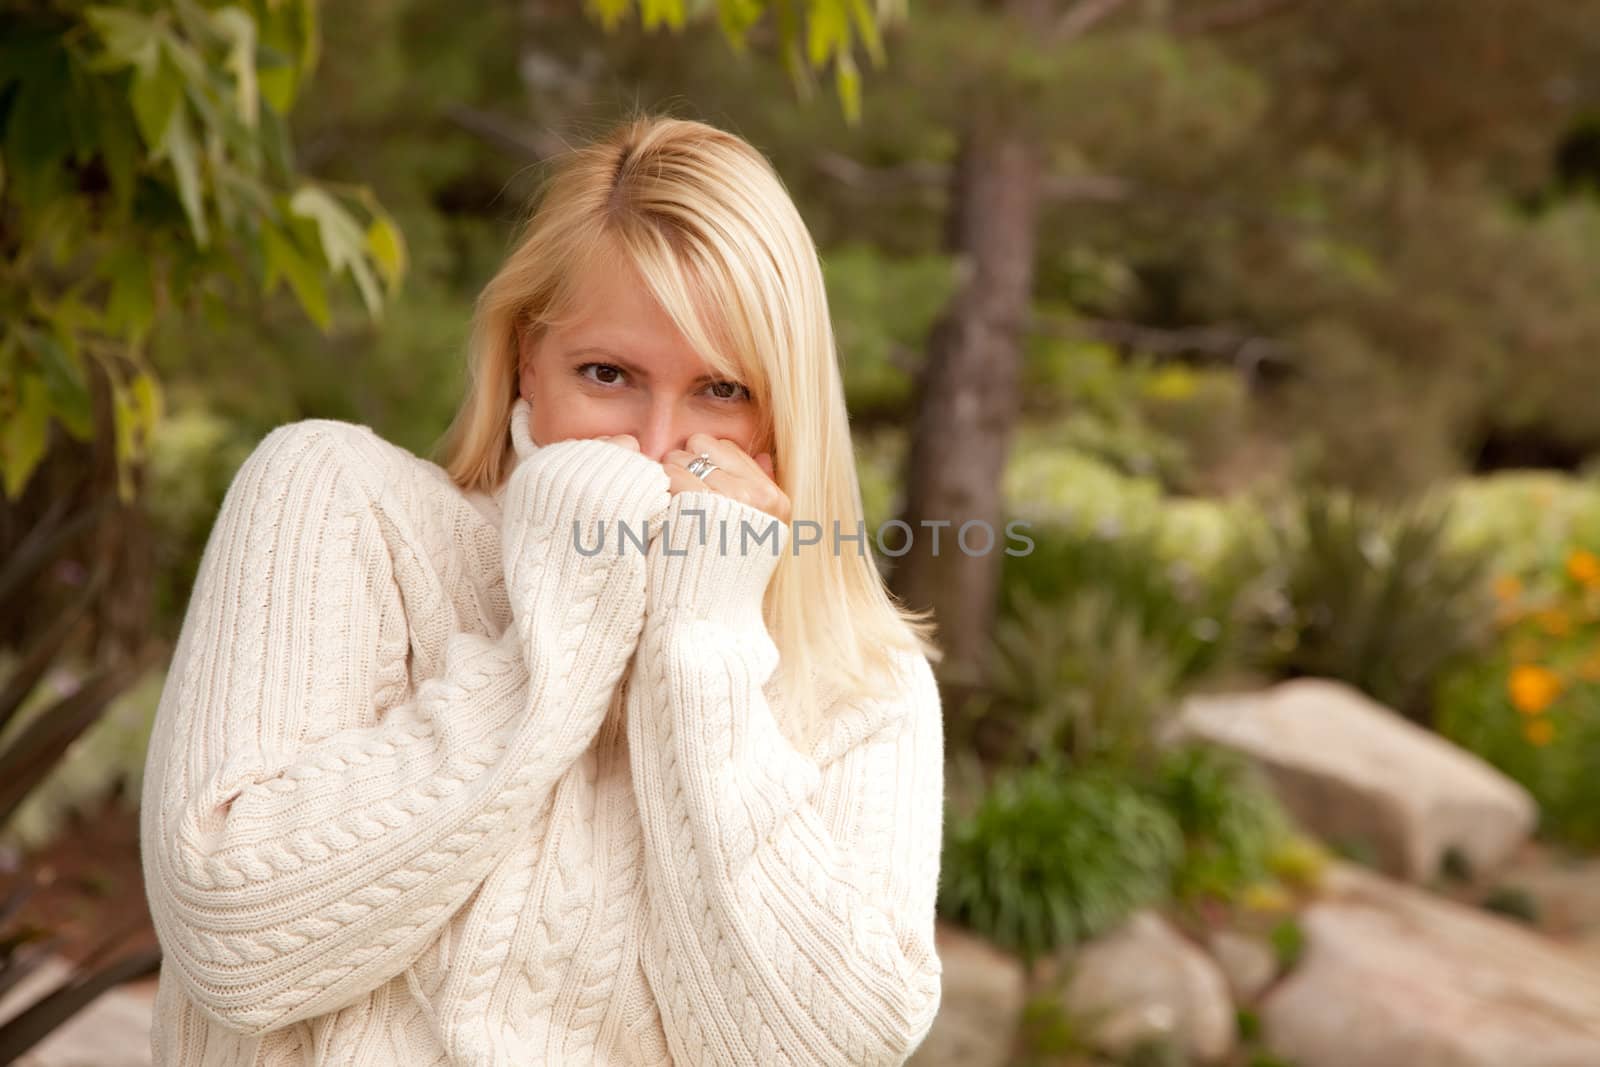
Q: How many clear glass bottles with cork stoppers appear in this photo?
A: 0